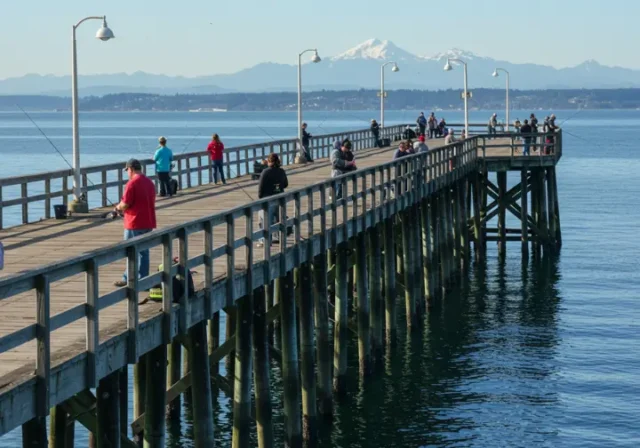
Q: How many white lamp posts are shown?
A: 5